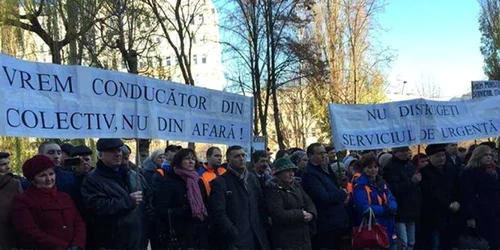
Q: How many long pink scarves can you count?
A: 1